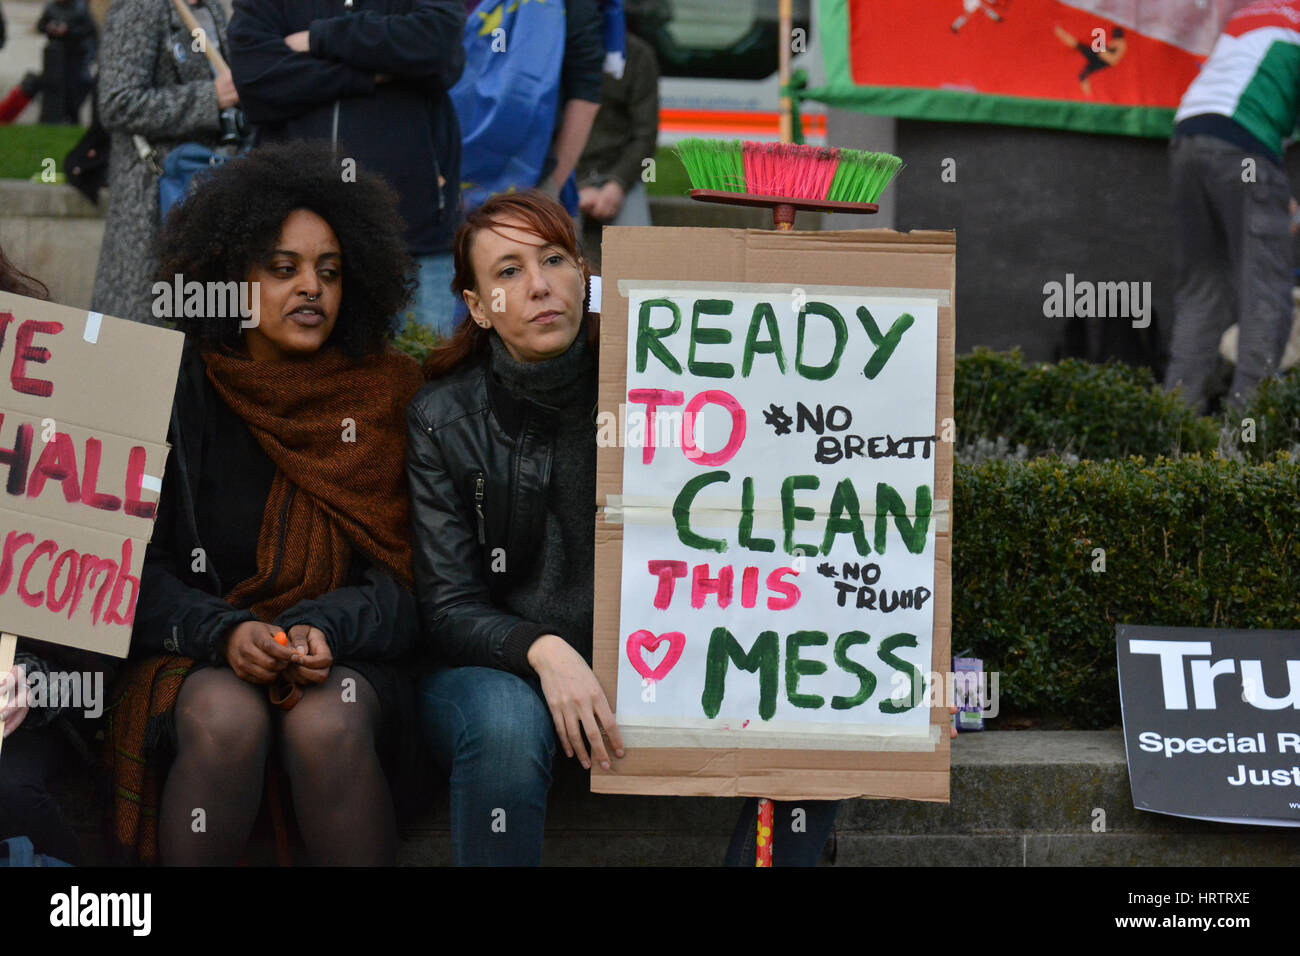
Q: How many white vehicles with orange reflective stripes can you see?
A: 1